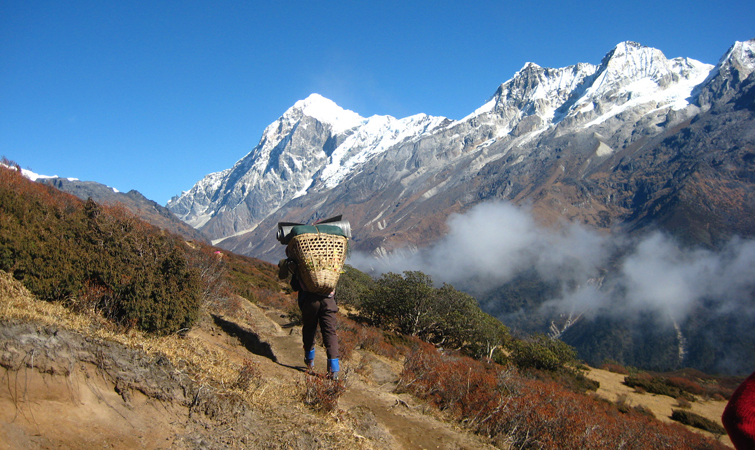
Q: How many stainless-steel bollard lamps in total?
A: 0